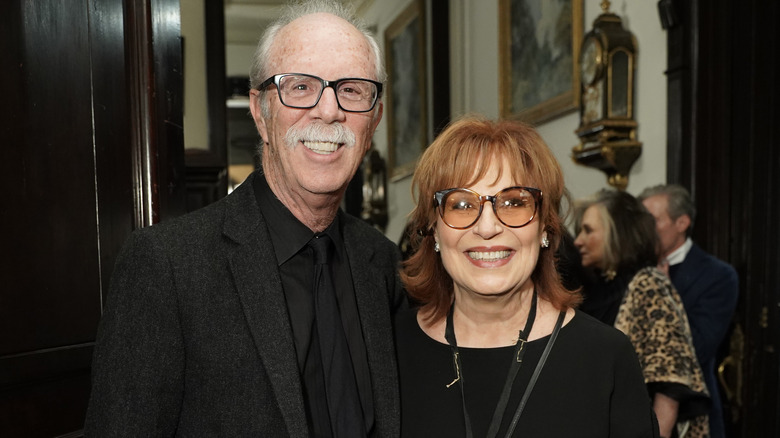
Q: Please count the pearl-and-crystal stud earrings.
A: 2